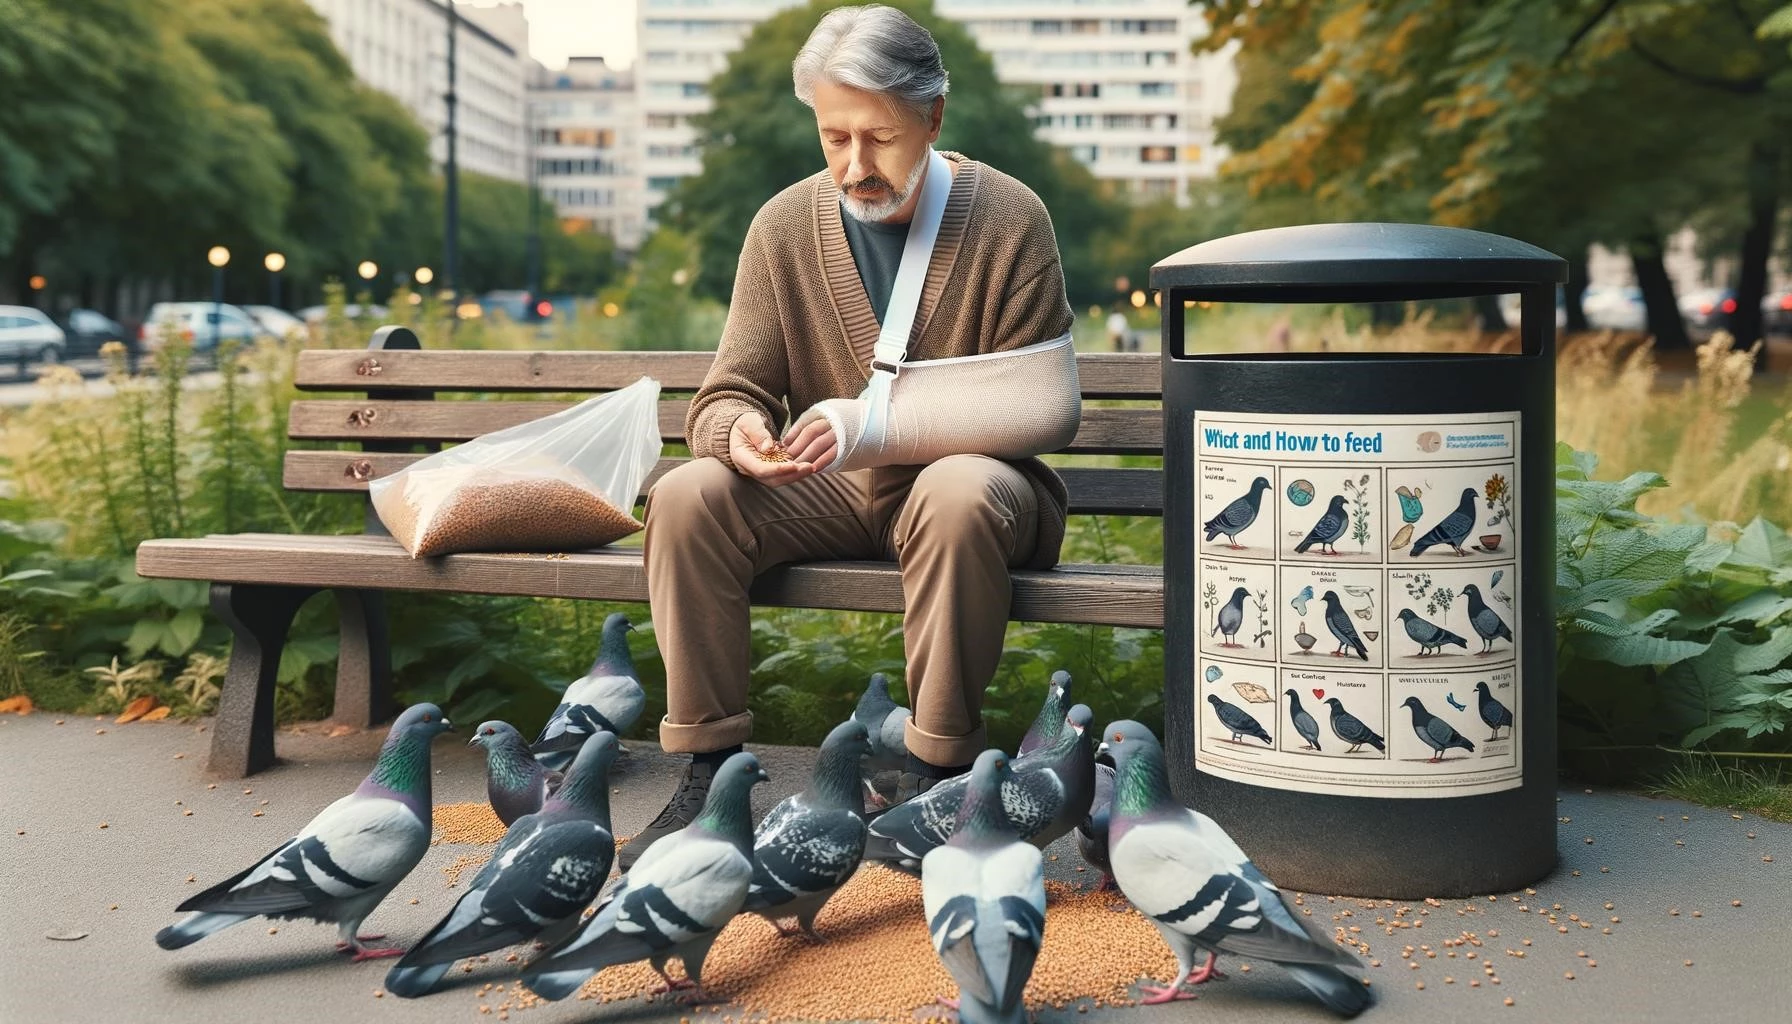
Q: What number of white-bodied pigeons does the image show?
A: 5